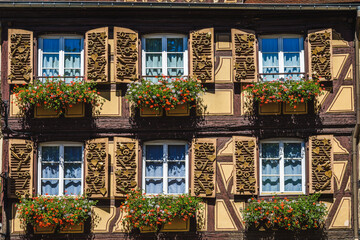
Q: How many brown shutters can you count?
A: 12